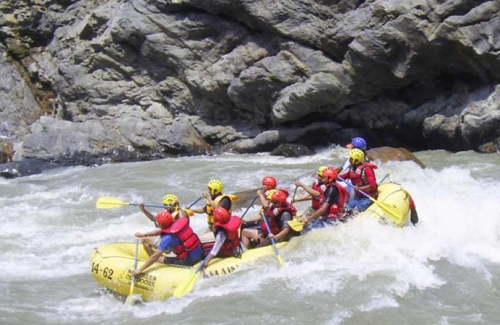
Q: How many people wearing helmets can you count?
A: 11